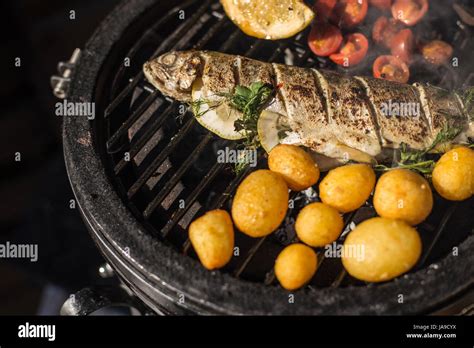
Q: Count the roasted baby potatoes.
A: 9